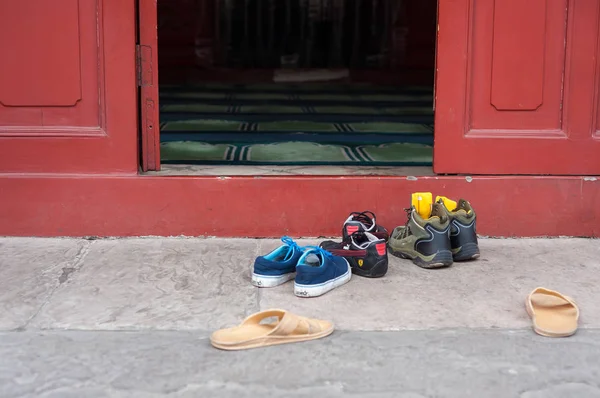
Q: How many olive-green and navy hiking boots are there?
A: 2